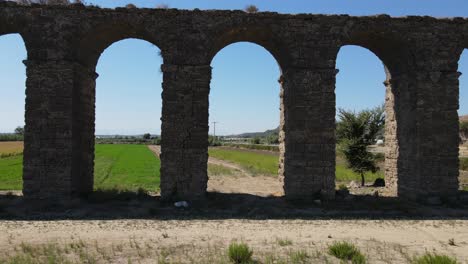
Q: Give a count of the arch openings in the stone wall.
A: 5